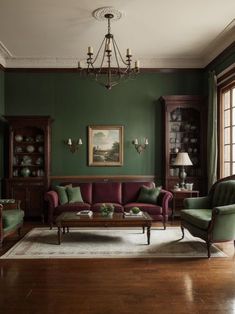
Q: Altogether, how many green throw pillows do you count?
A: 3